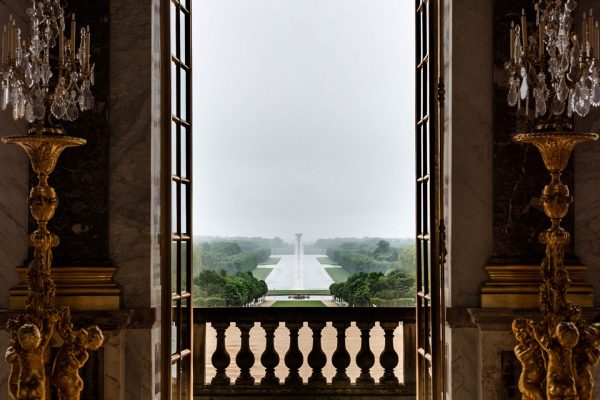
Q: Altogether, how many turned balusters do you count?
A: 8